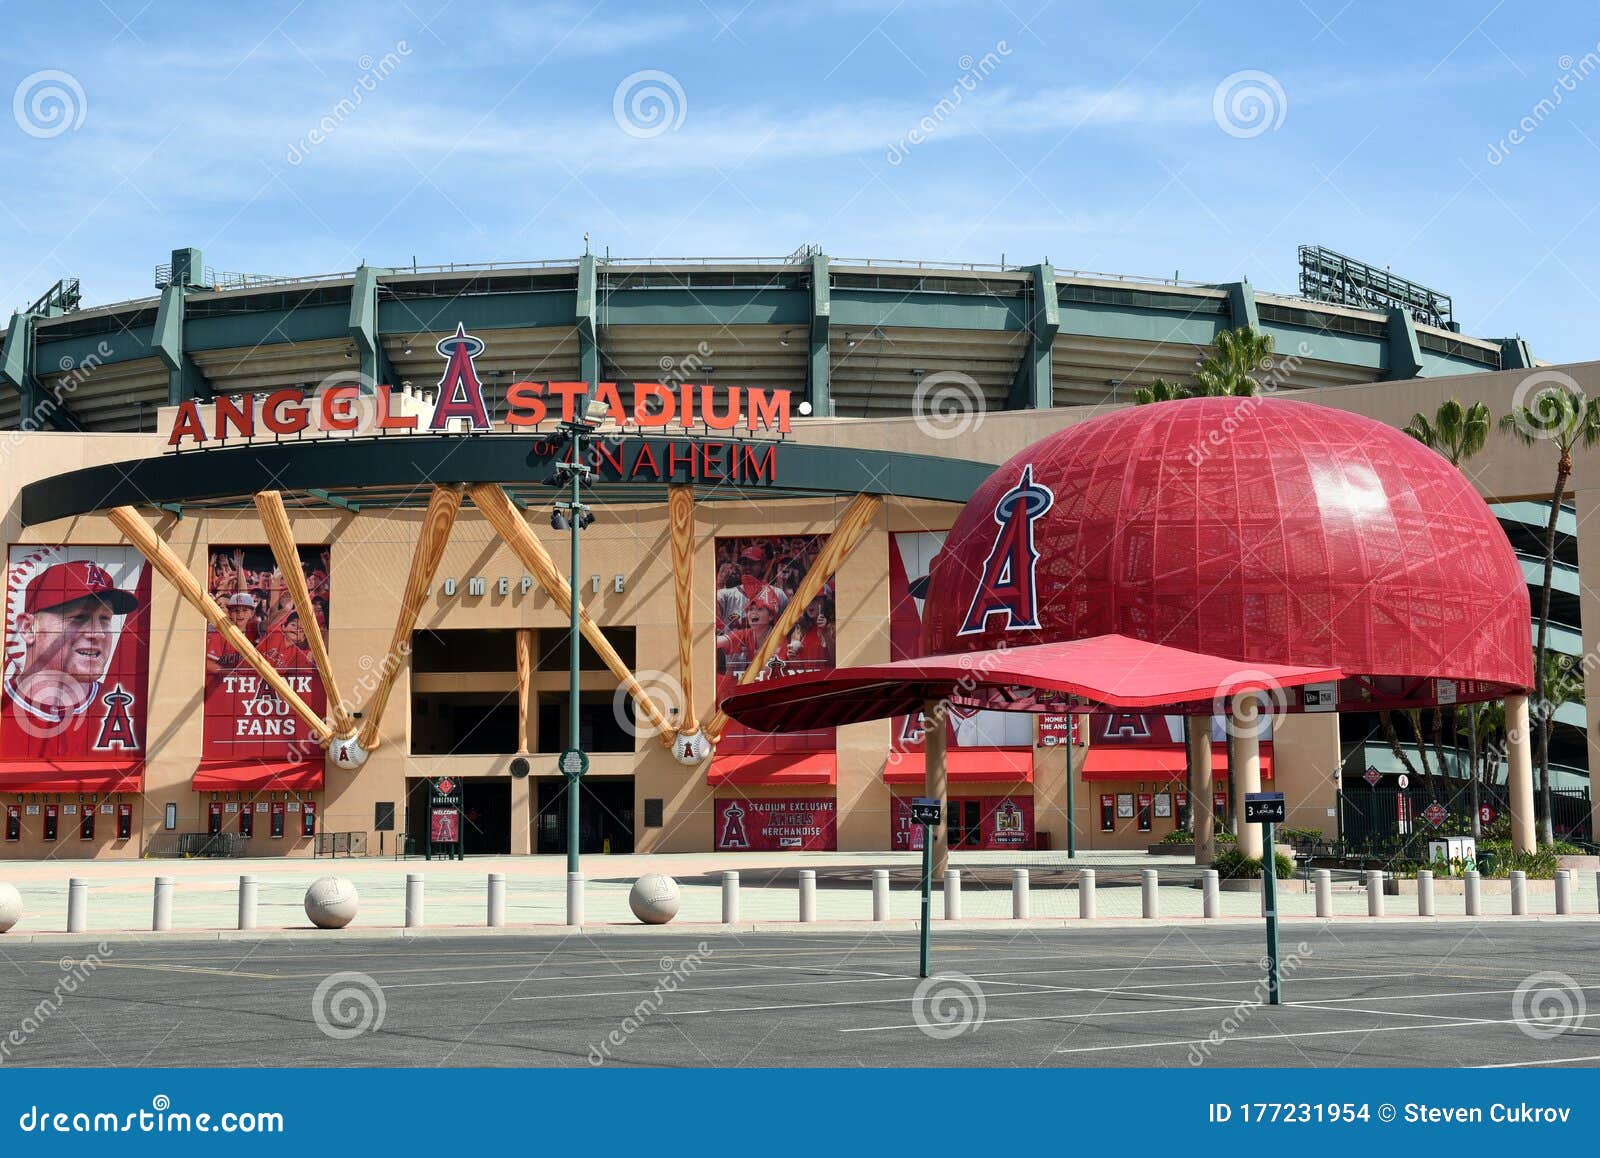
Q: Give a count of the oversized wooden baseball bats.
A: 7